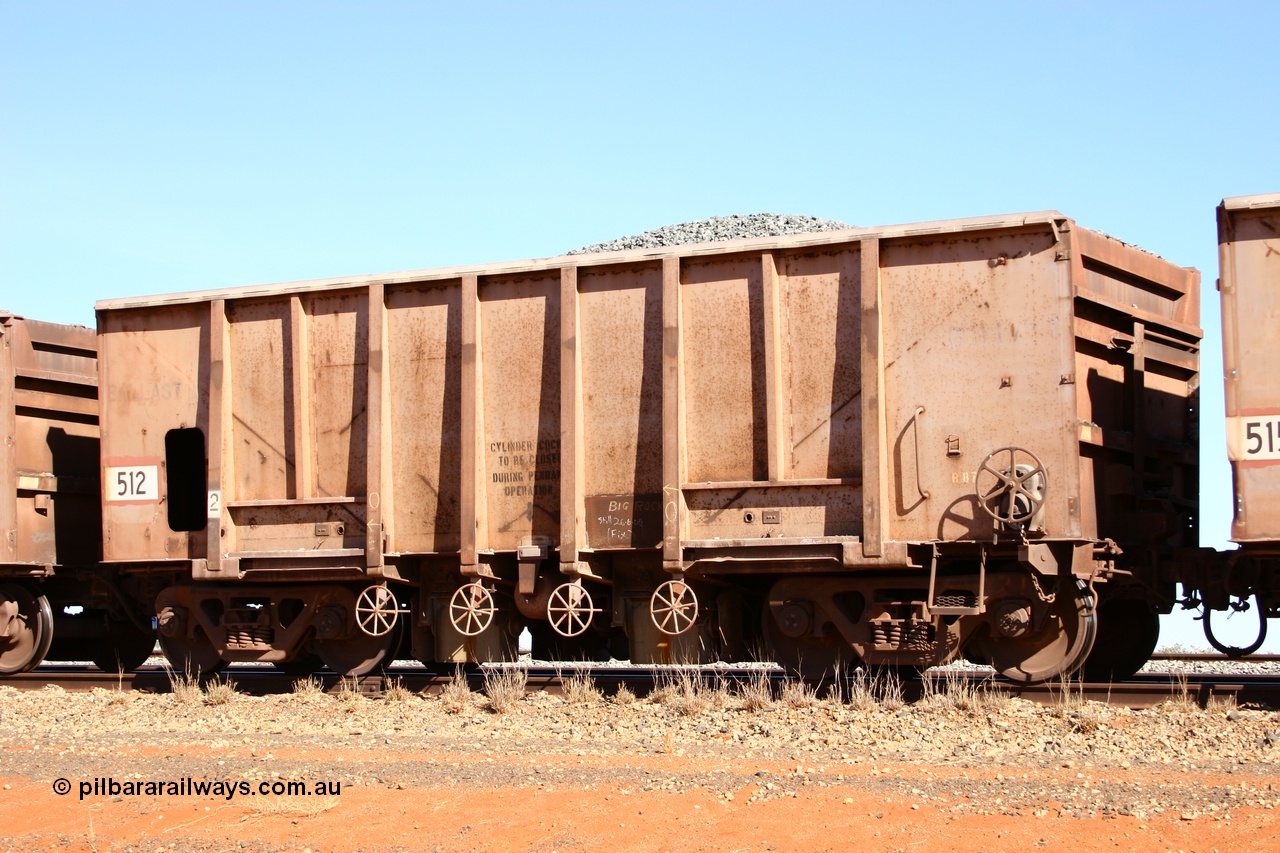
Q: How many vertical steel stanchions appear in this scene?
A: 8